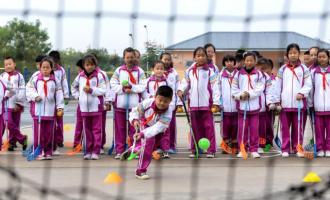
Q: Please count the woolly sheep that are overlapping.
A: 0